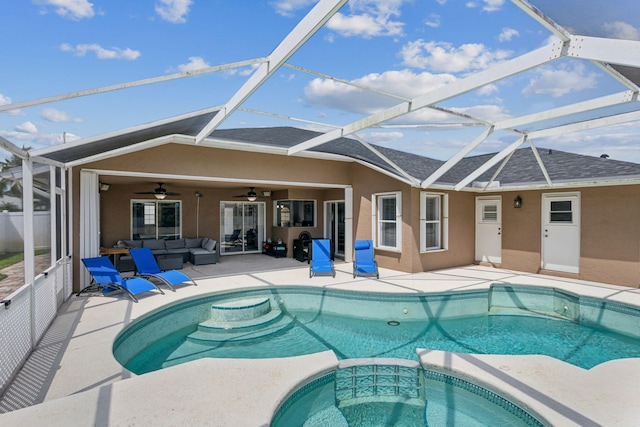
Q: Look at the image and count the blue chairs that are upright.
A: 2